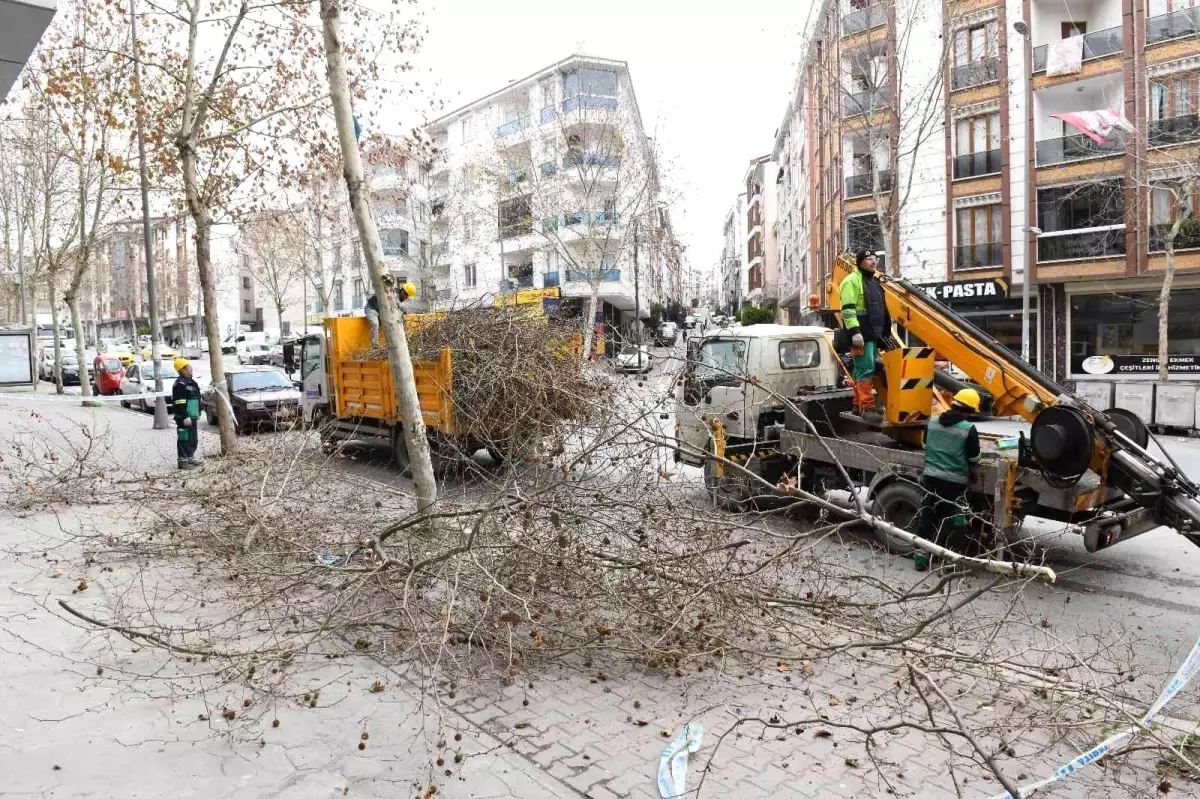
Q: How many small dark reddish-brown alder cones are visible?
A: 0